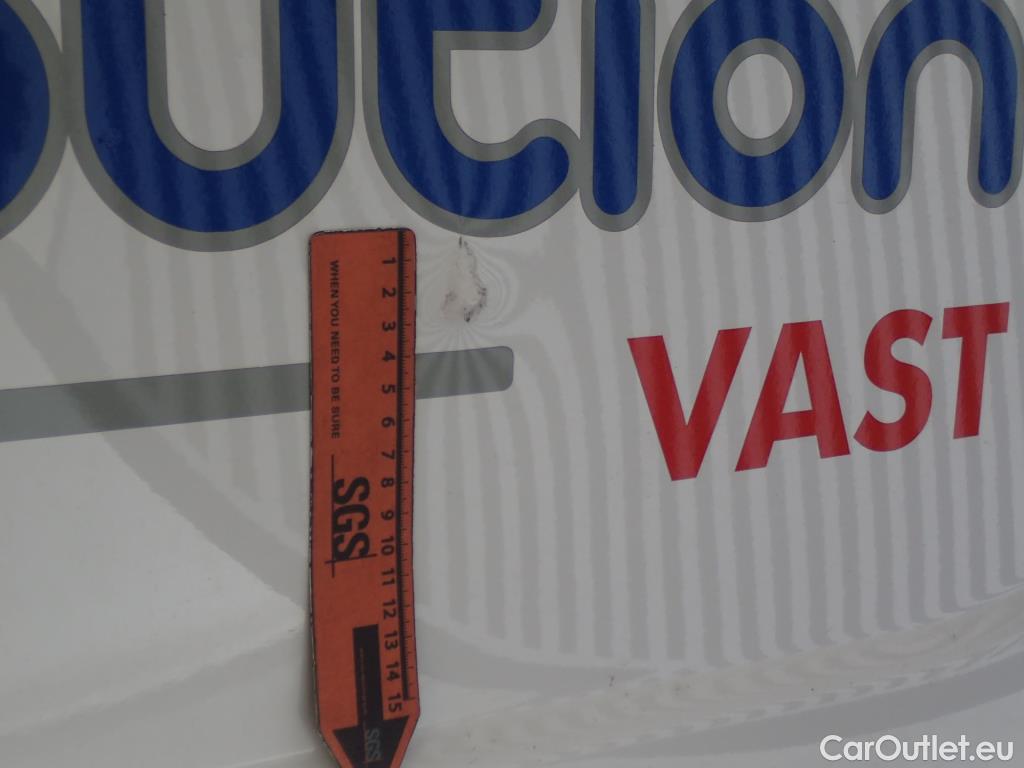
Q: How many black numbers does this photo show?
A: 15